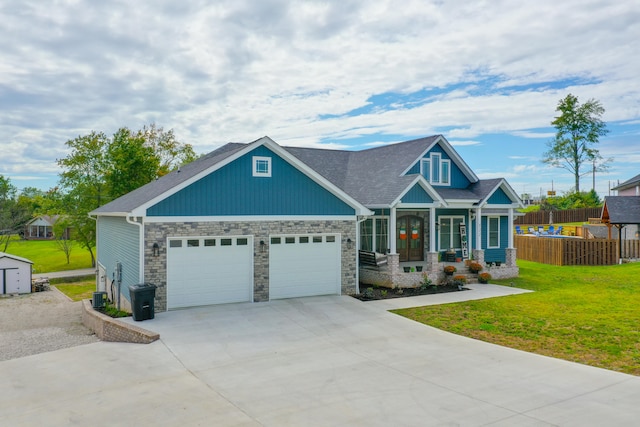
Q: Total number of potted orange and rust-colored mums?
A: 4